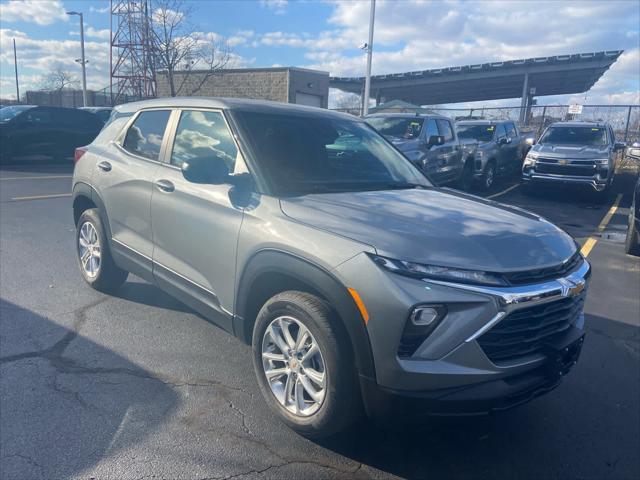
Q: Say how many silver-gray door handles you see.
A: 2